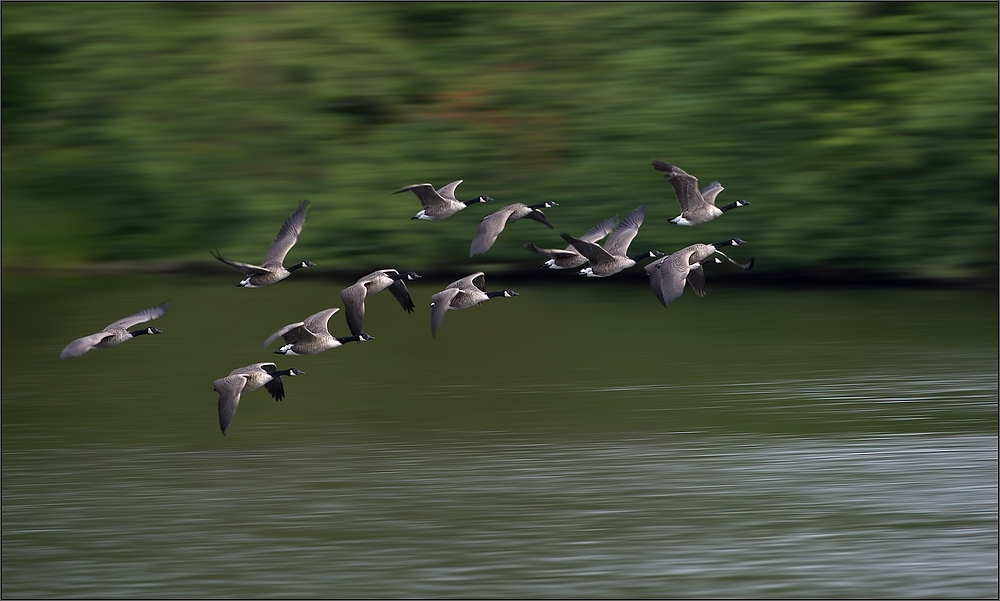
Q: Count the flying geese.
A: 13